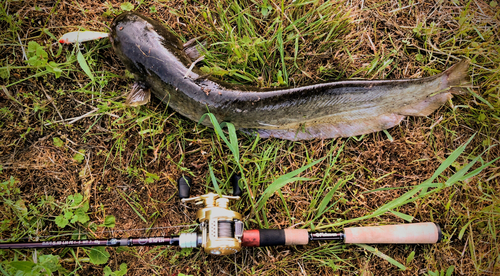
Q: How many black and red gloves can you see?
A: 0